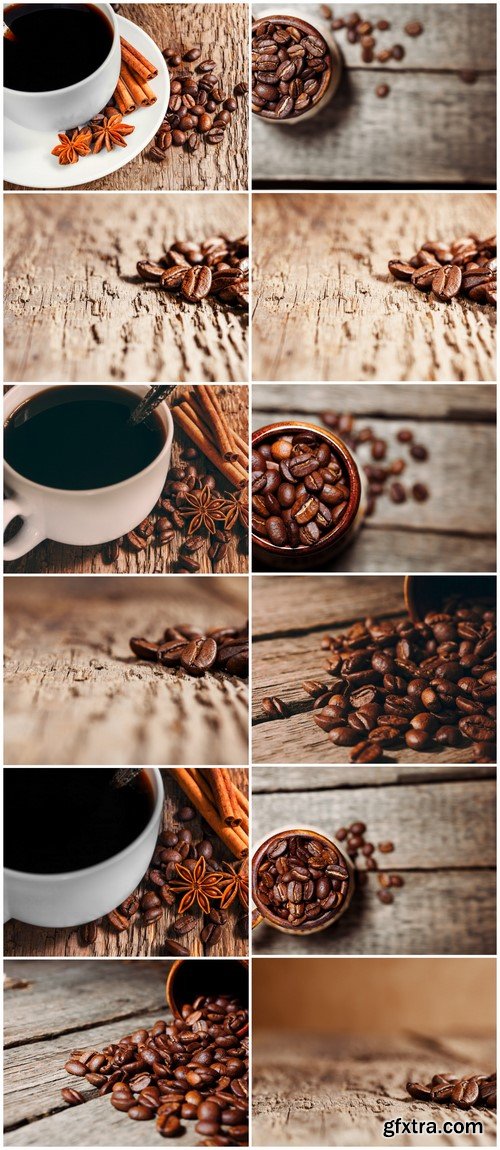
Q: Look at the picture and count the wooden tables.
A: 12